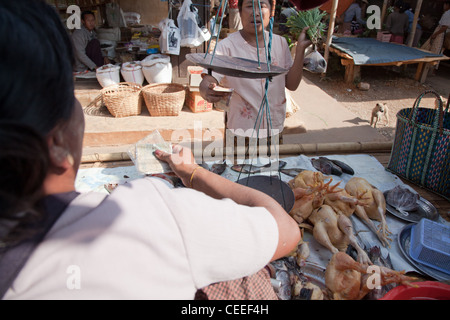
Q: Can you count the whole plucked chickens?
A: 6